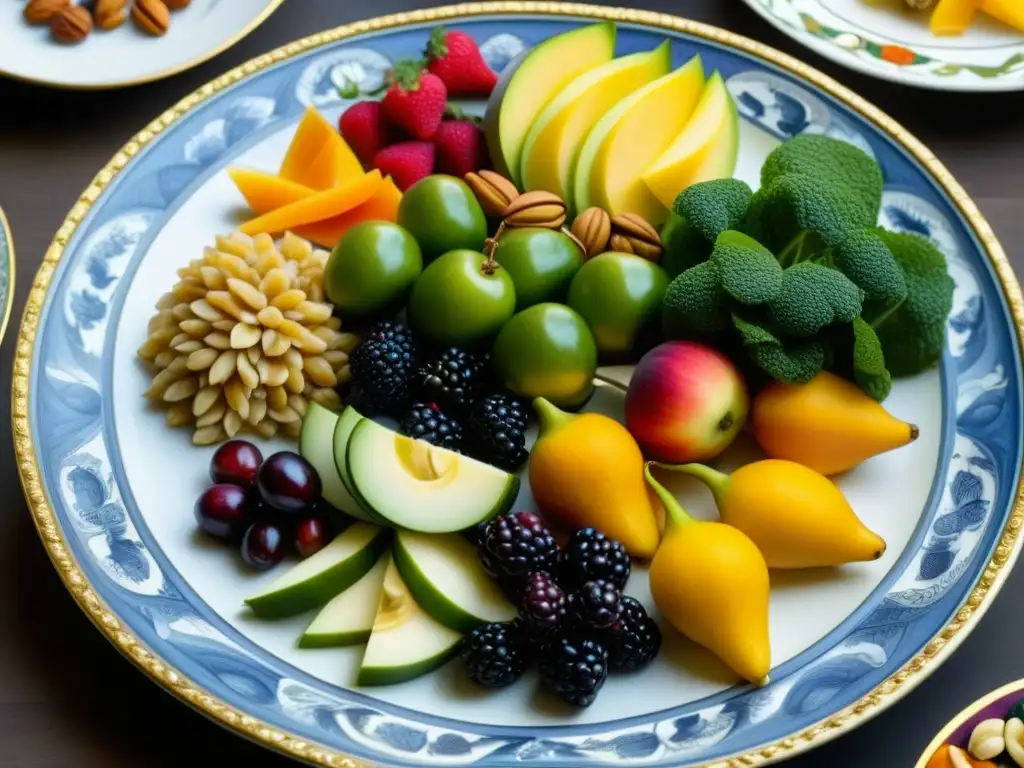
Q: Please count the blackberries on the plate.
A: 11